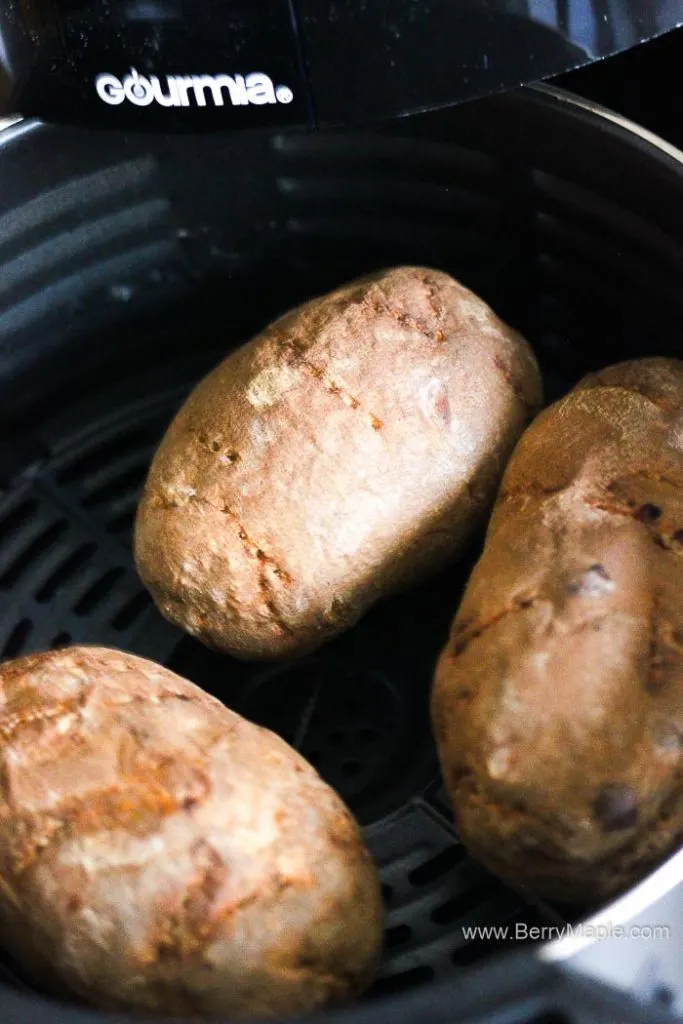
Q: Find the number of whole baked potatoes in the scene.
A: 3